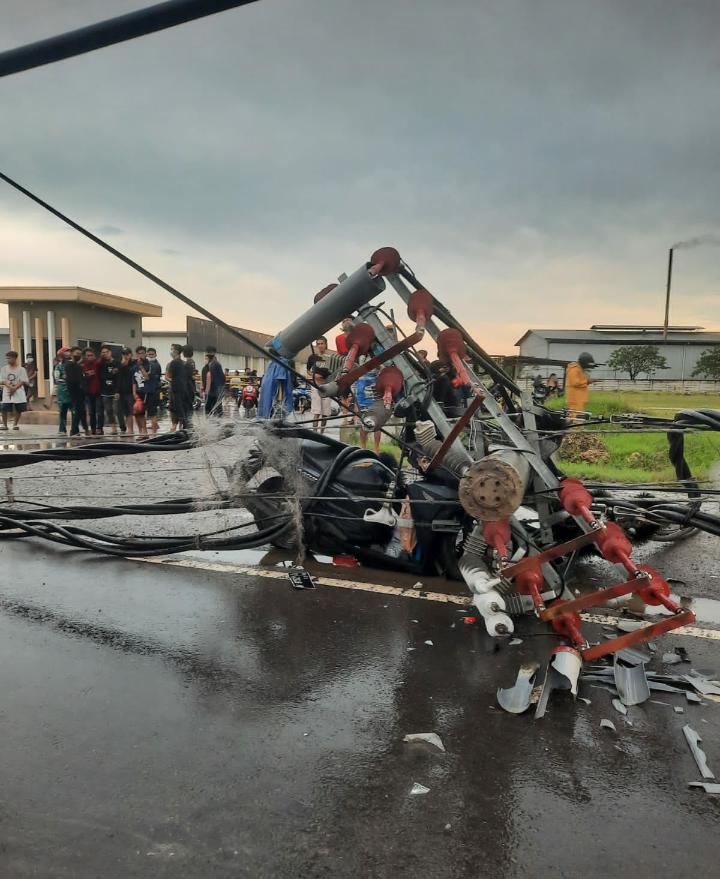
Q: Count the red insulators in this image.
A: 12